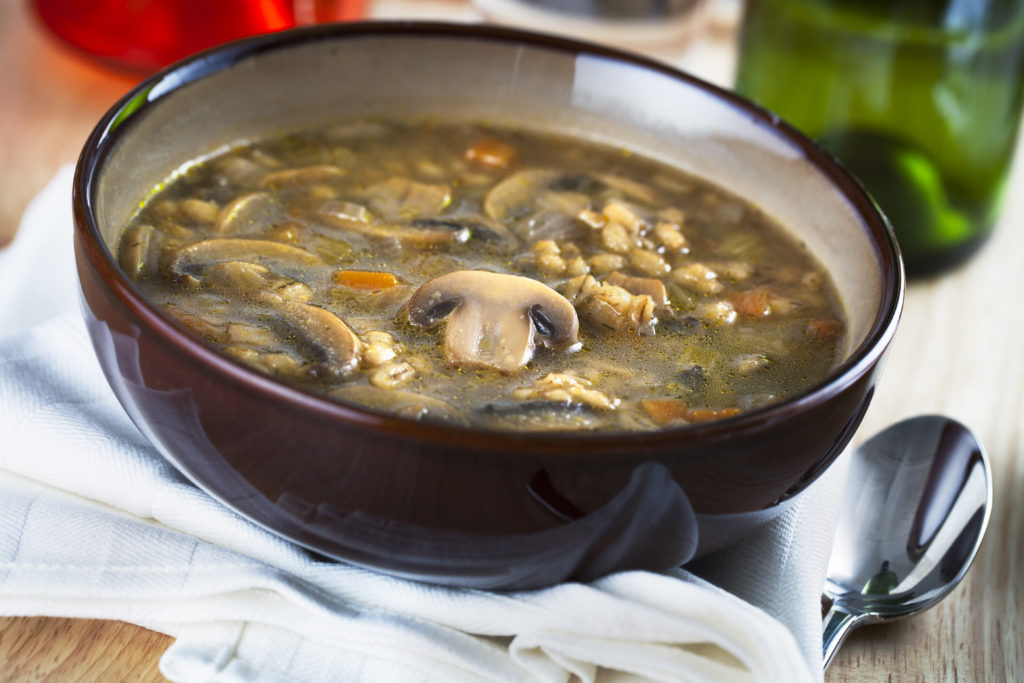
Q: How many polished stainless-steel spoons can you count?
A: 1